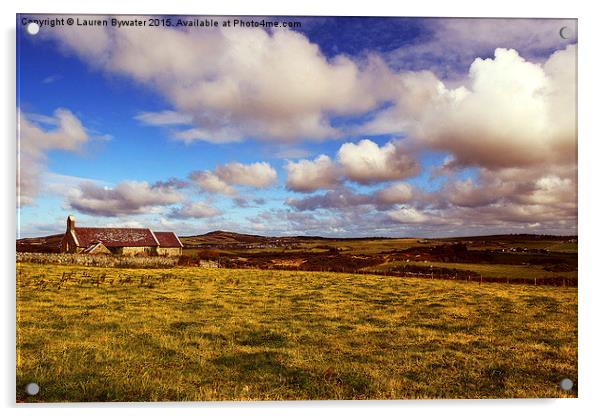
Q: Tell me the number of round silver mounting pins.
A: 4